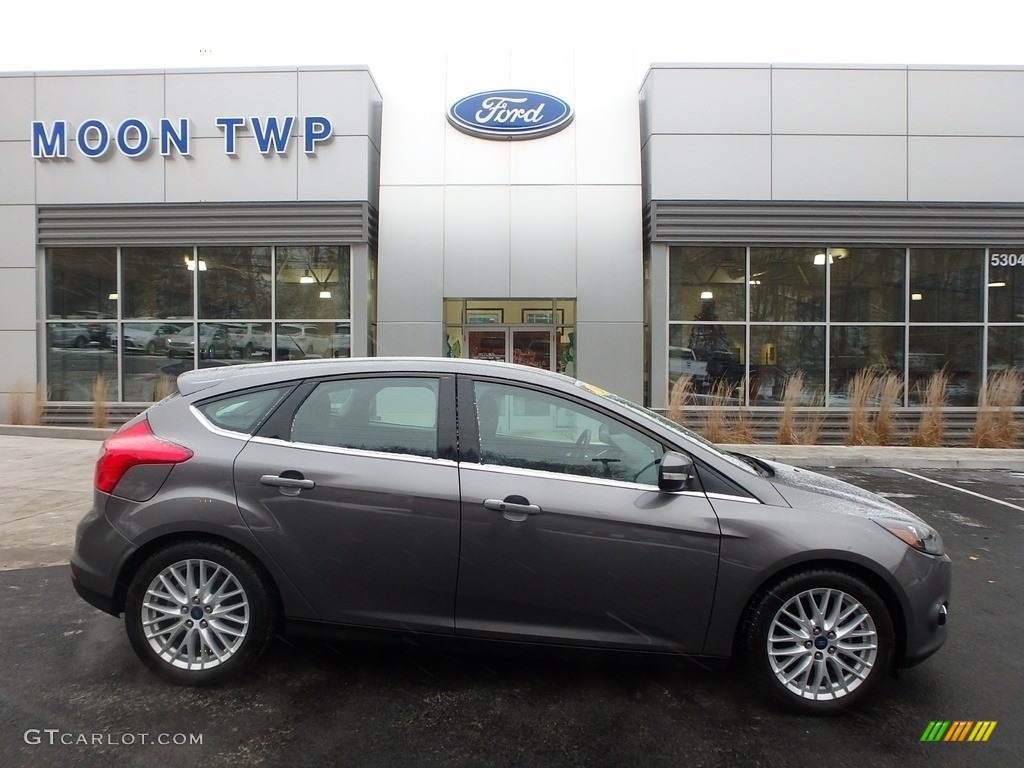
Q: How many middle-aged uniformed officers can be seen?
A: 0